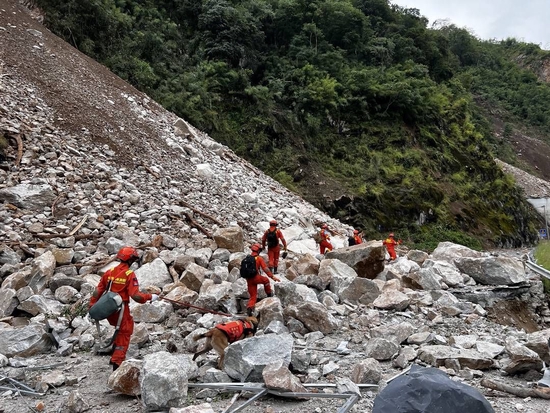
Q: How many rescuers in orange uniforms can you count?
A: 6